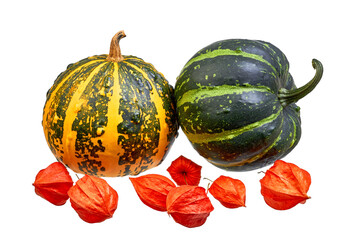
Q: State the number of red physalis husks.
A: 7